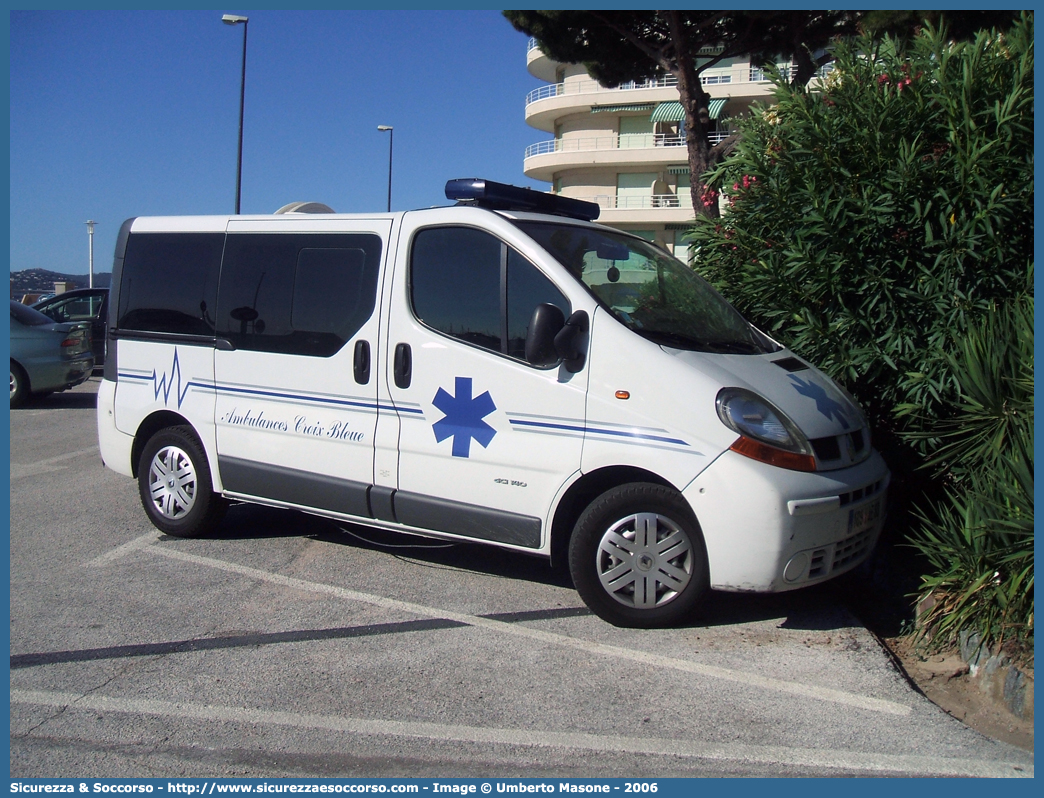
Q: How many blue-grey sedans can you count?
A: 1